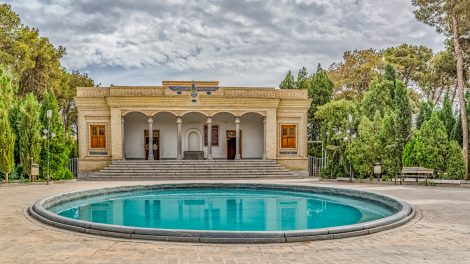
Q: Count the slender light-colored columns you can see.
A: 4